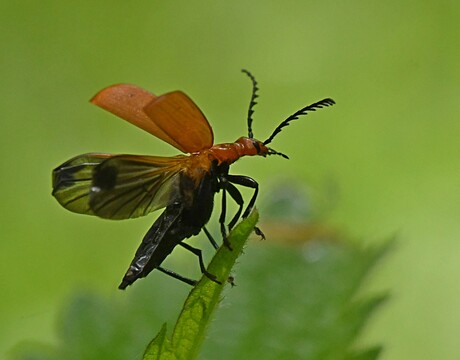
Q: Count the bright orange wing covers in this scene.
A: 2